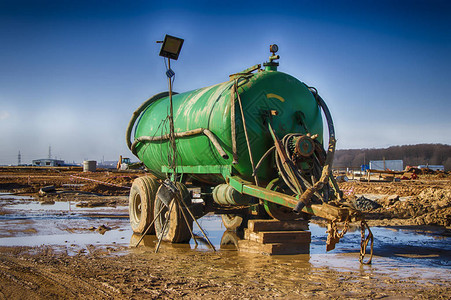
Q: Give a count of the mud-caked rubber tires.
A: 3